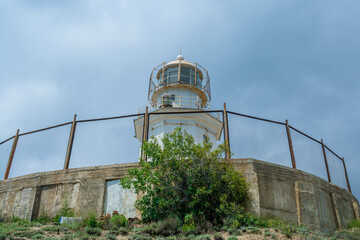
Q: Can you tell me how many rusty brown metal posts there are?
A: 7